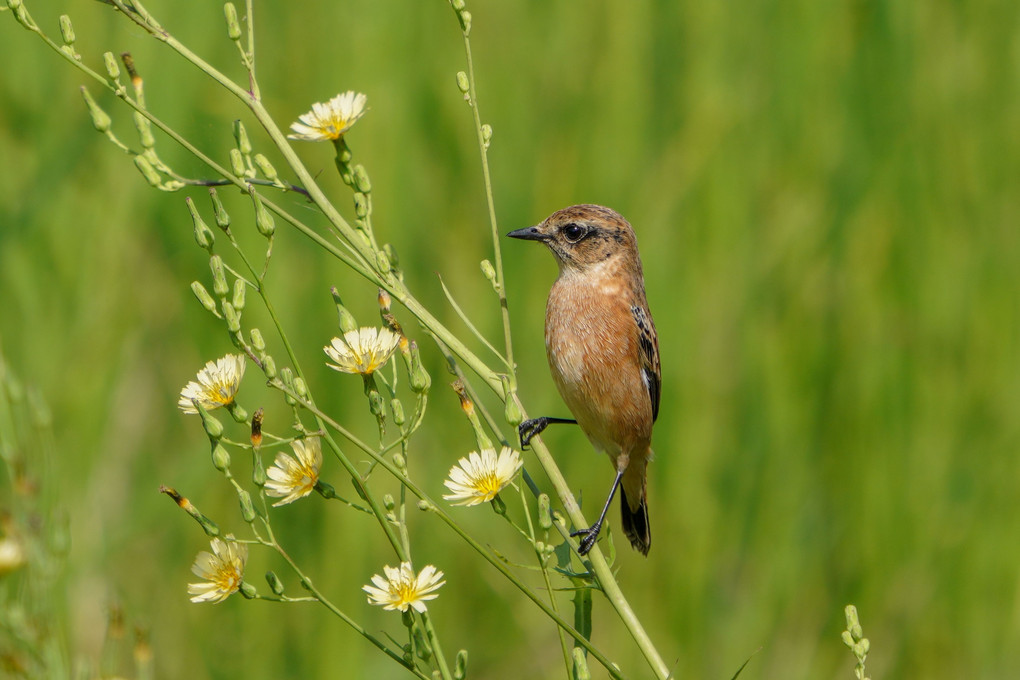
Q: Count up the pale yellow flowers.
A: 7